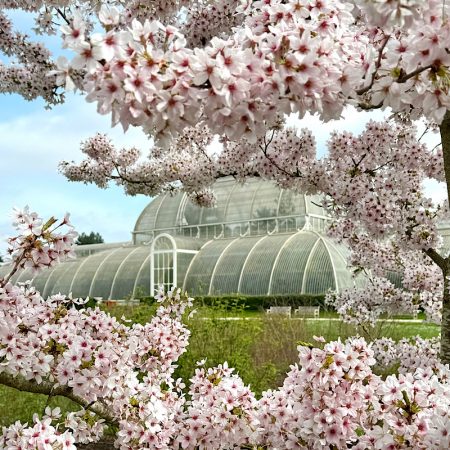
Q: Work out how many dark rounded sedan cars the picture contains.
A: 0